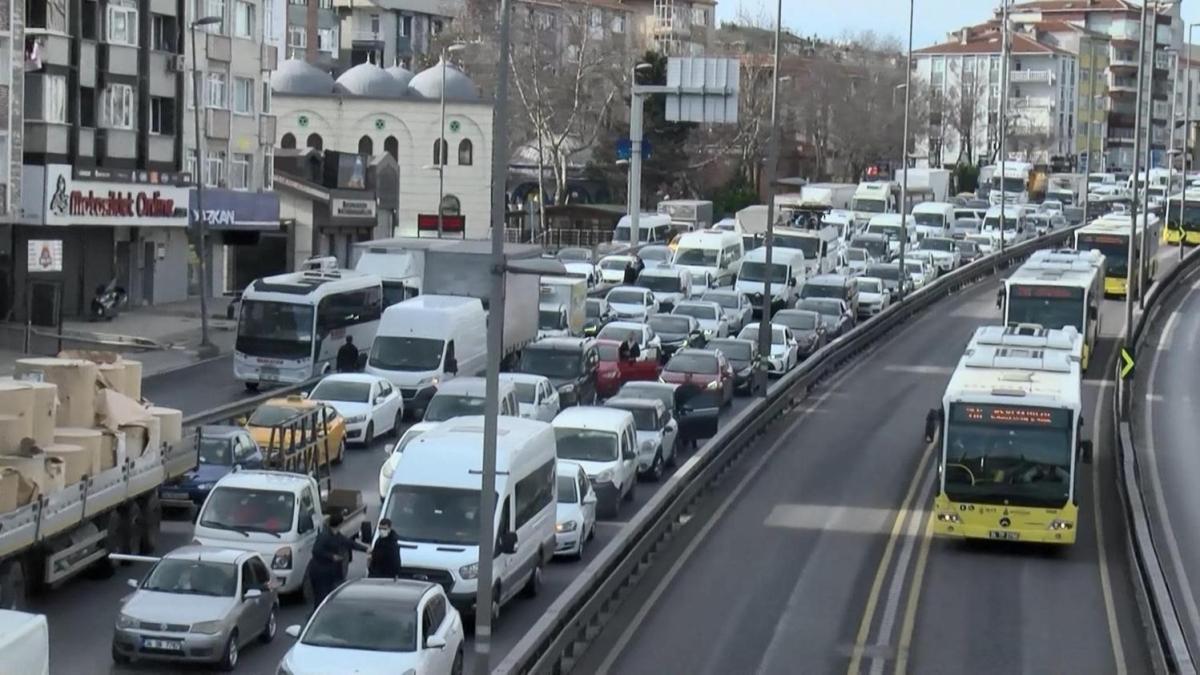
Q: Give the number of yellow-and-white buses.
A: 4